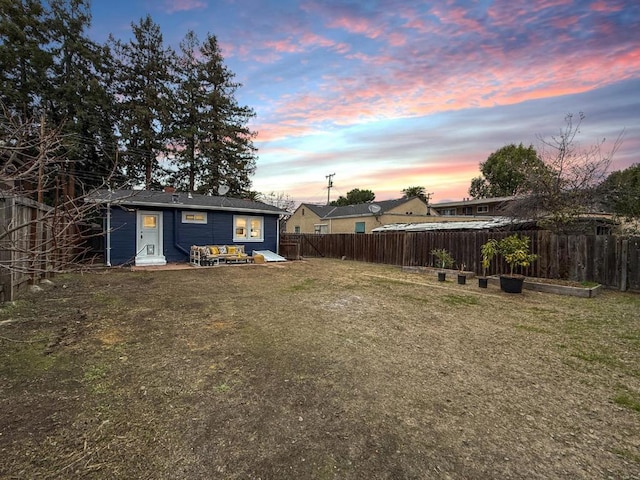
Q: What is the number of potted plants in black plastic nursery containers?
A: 4